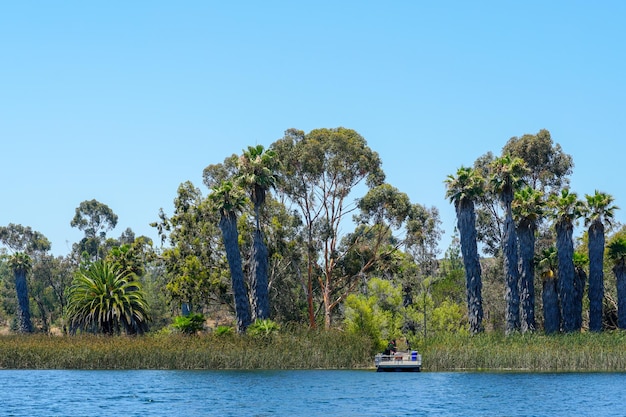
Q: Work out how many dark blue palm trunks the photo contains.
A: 11